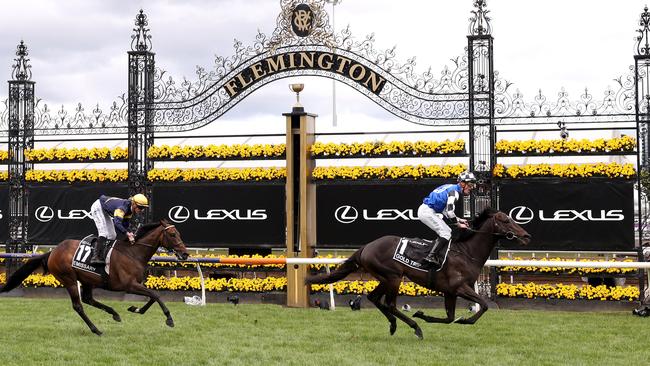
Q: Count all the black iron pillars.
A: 4